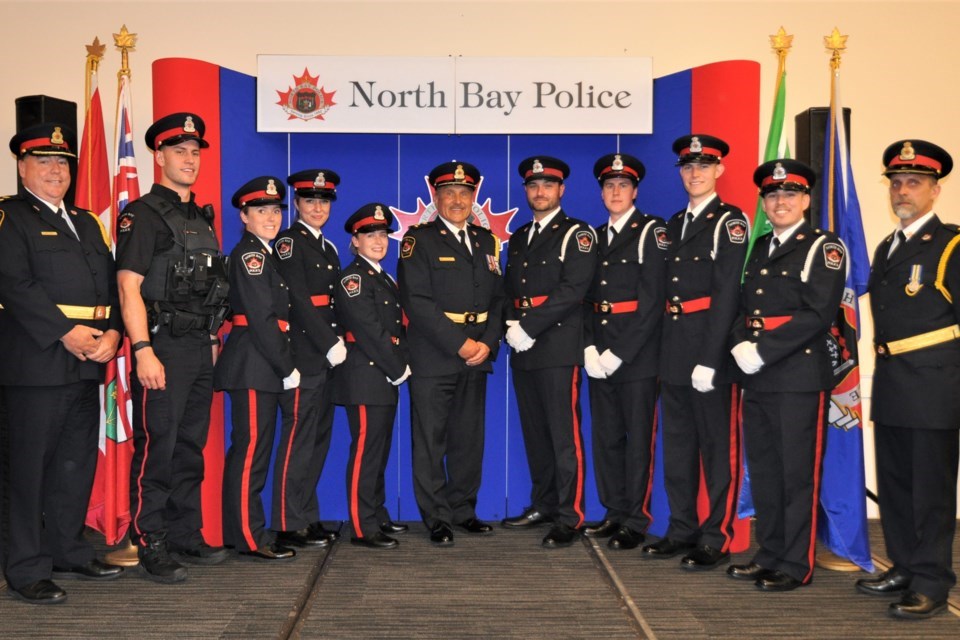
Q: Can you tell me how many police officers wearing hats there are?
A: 11